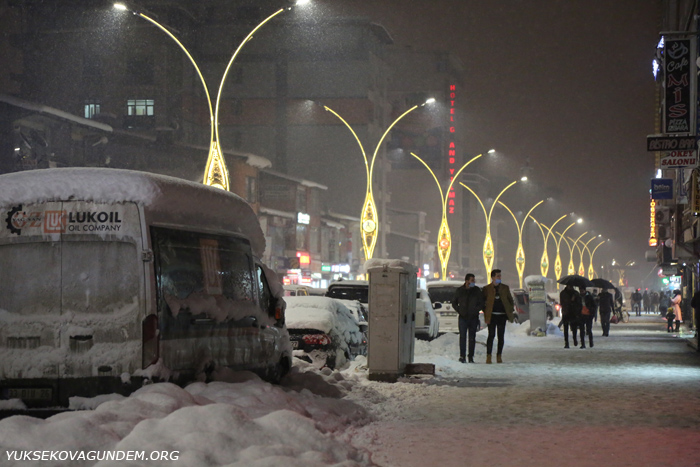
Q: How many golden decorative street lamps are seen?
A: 10